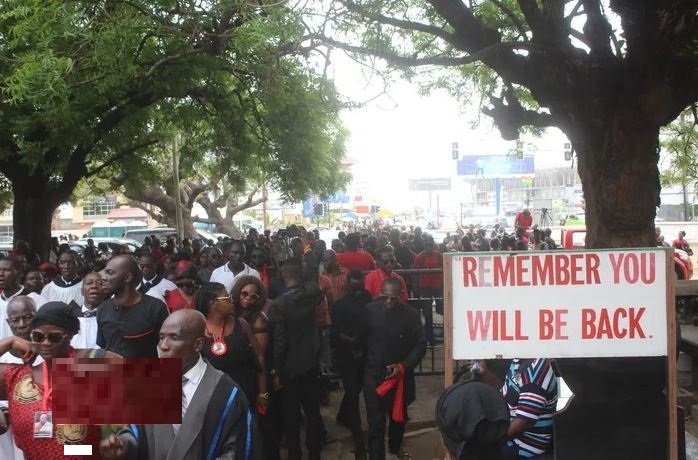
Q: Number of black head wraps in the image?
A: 2